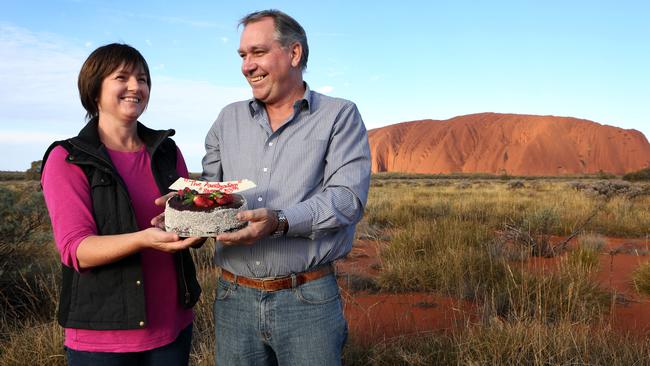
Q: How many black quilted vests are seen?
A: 1